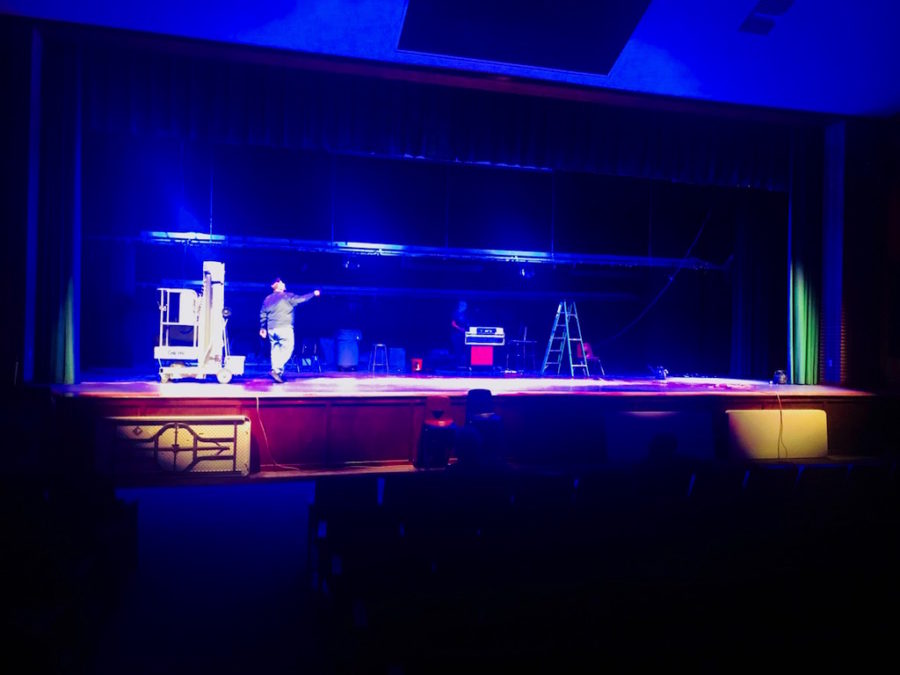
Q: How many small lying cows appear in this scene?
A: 0